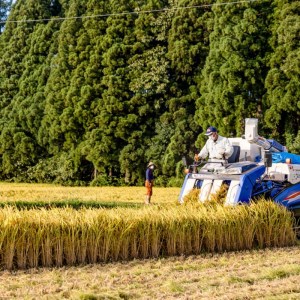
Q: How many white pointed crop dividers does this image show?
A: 4